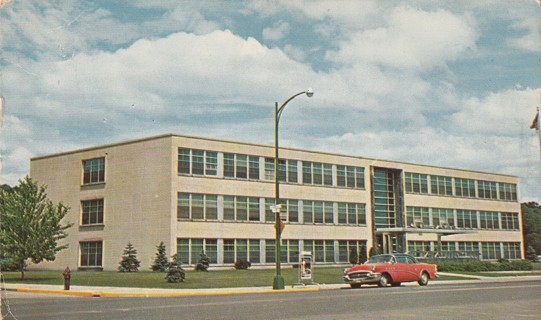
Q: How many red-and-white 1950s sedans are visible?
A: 1